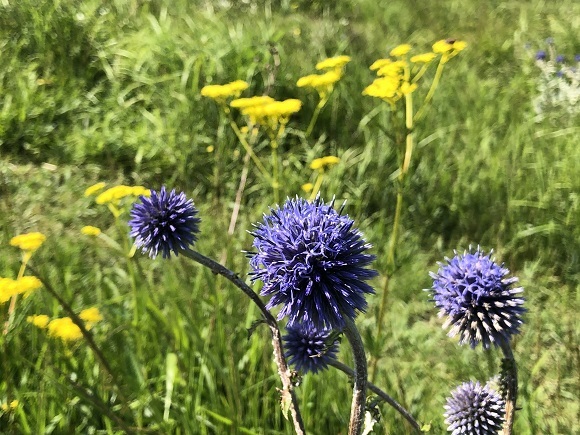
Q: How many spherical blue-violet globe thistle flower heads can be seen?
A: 5